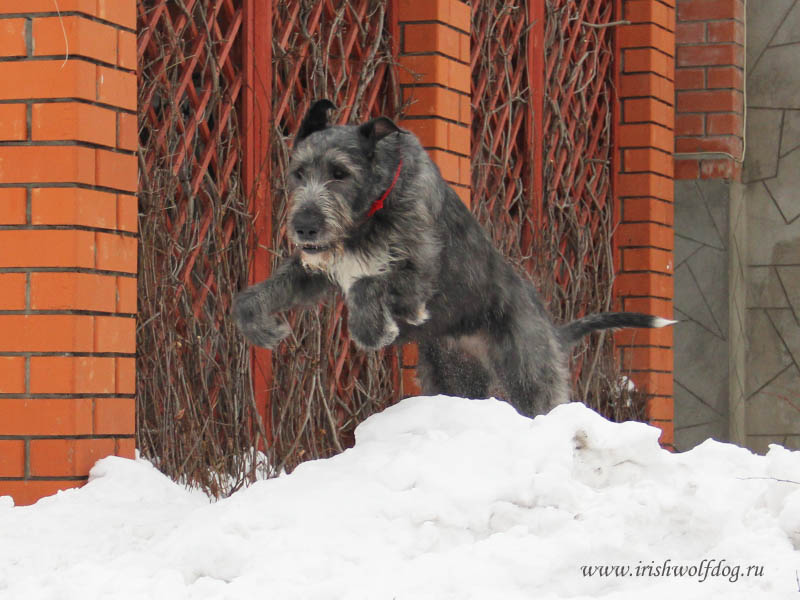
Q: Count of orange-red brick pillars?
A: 3